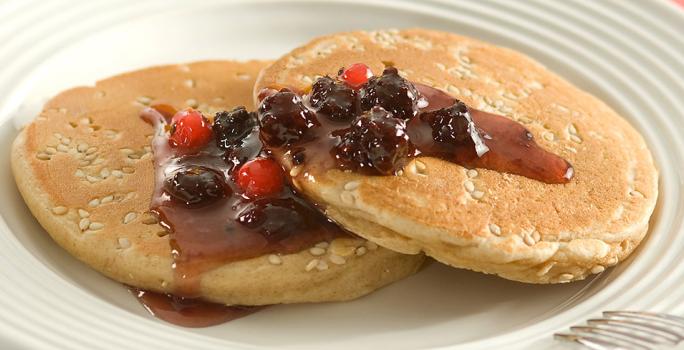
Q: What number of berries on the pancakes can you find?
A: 11